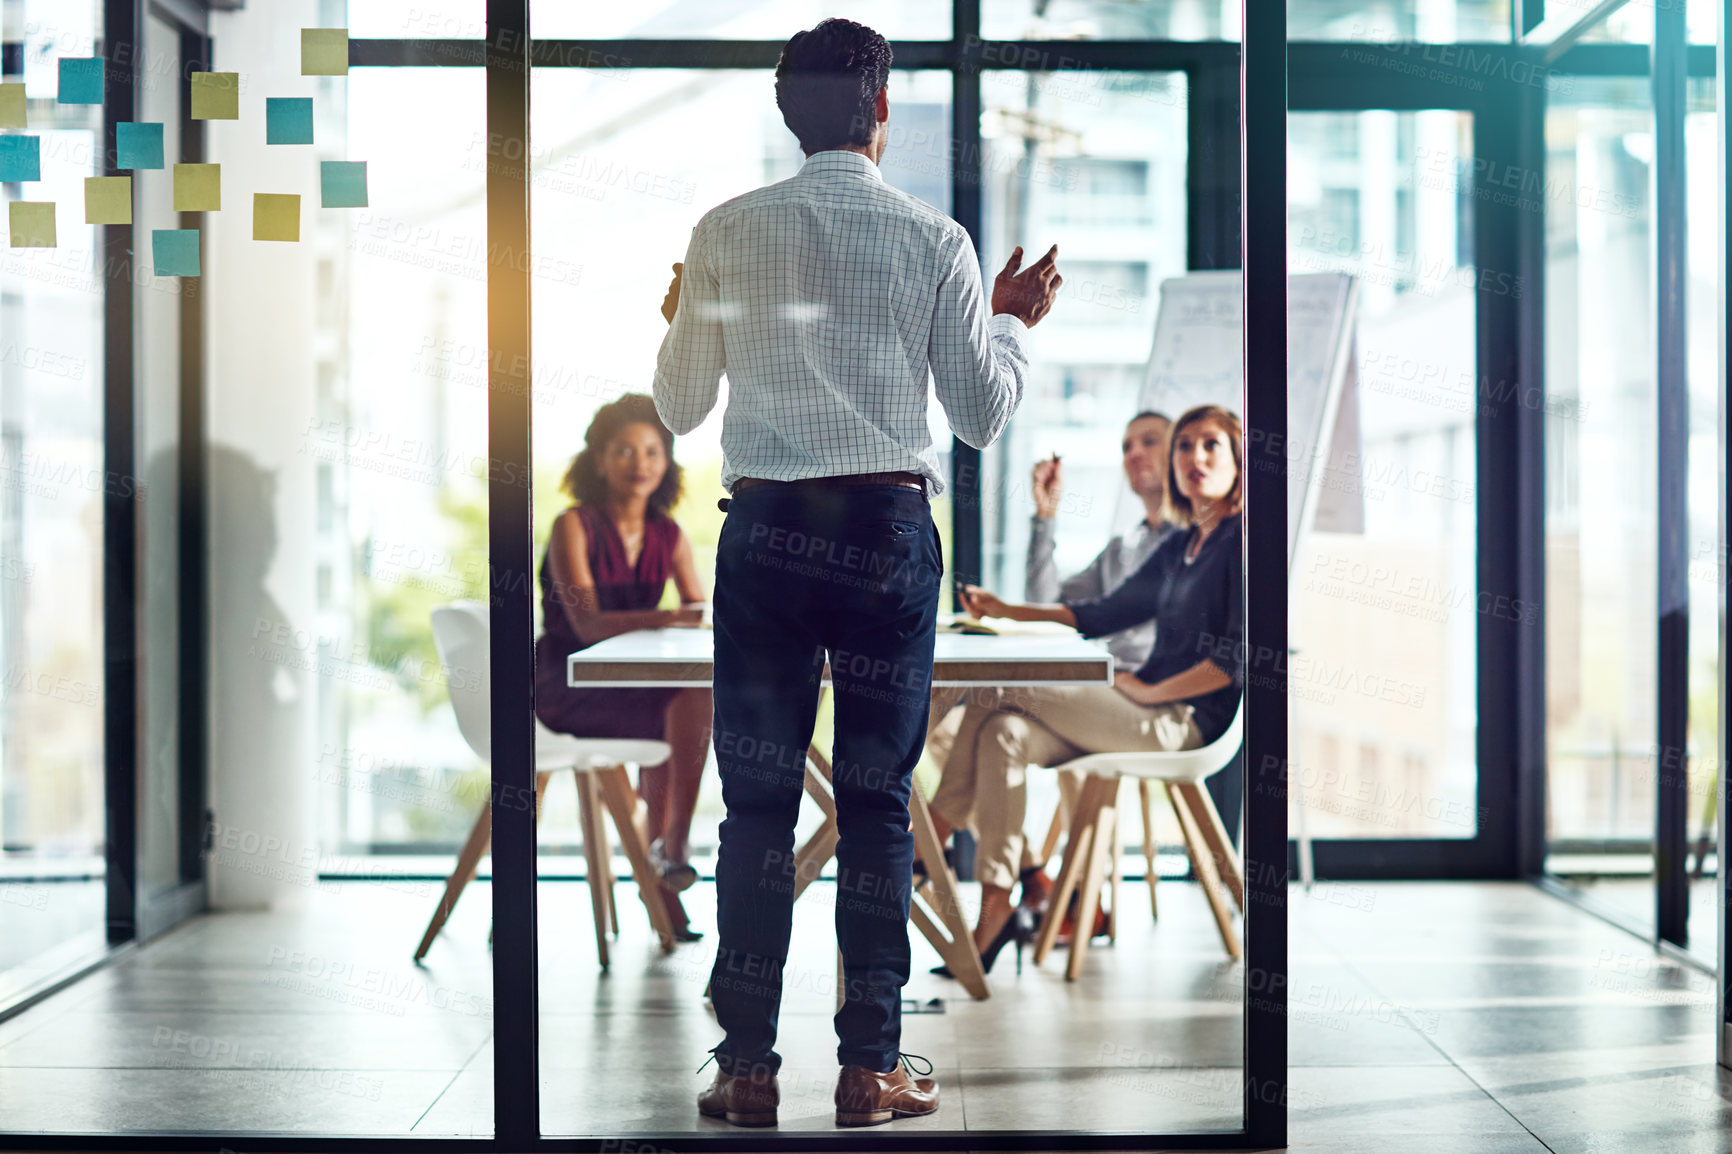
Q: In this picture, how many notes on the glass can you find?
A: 13